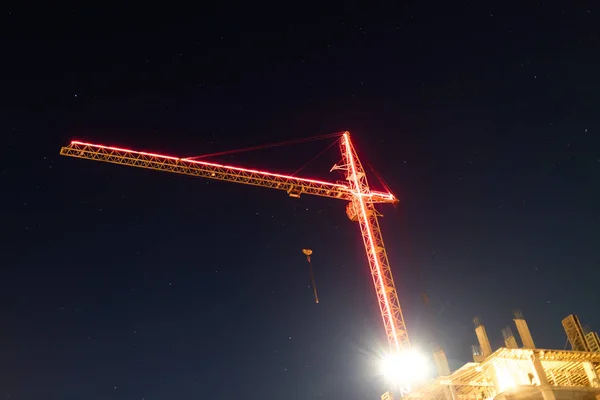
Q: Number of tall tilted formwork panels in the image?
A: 2